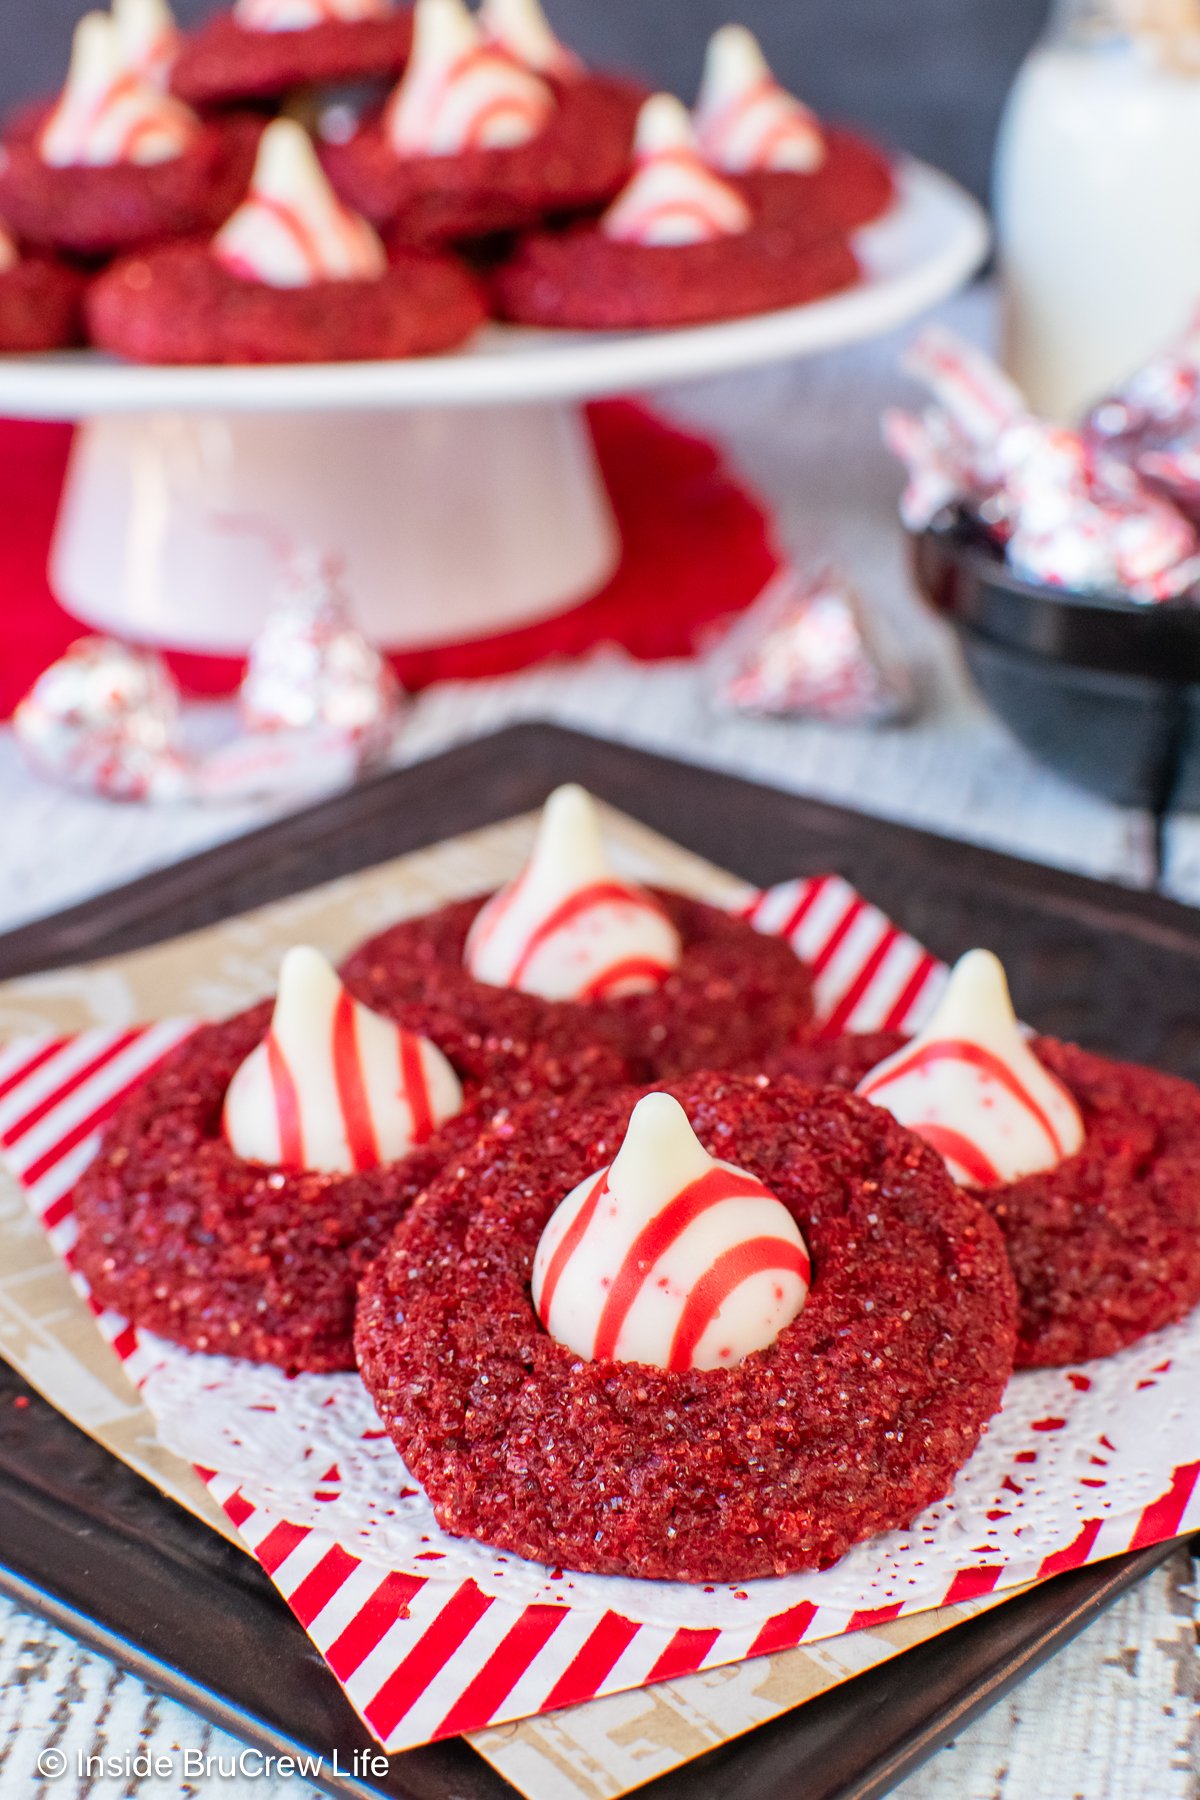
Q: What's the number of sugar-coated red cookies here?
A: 13